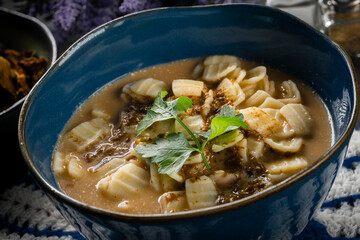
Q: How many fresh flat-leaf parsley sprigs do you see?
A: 1